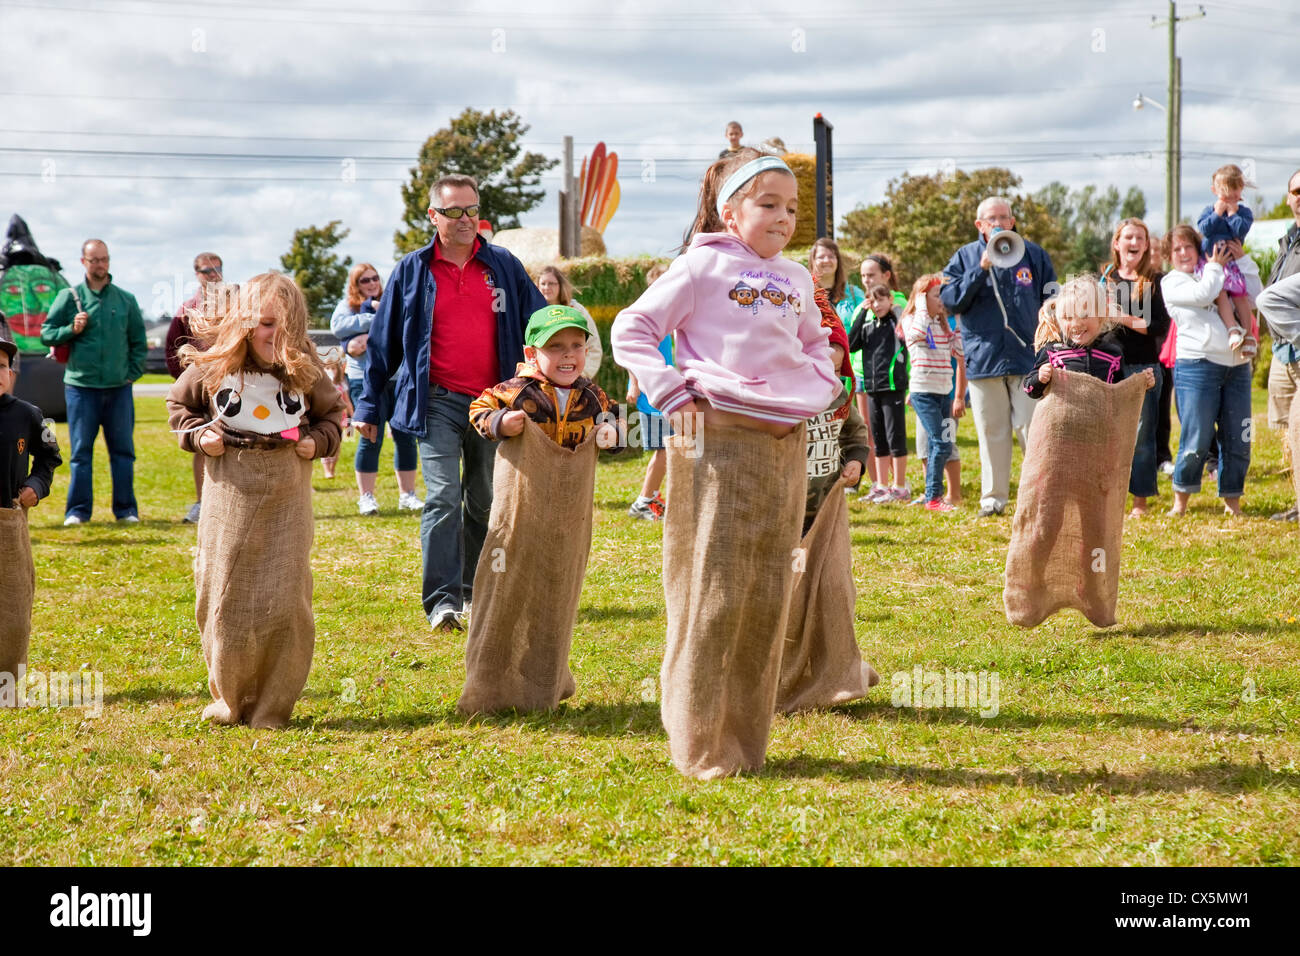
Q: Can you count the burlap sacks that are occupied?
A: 6